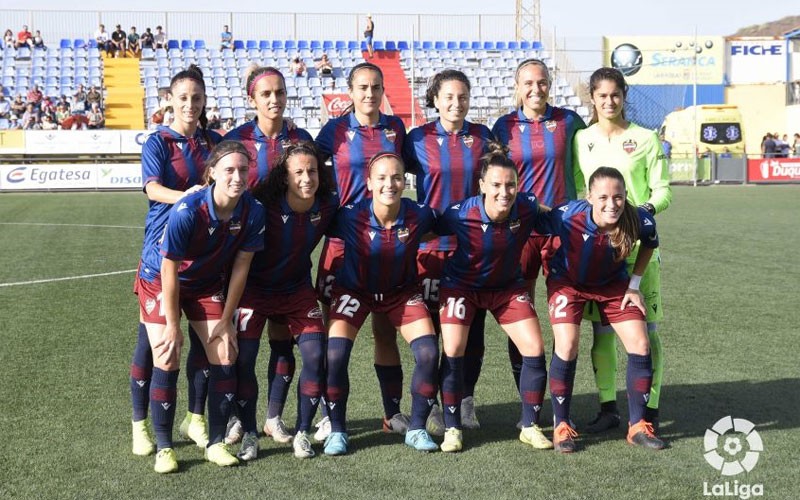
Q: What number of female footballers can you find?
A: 11